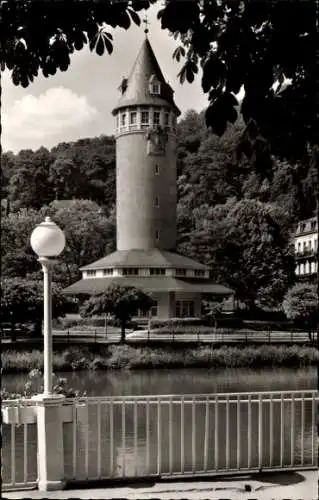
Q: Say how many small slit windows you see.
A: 3